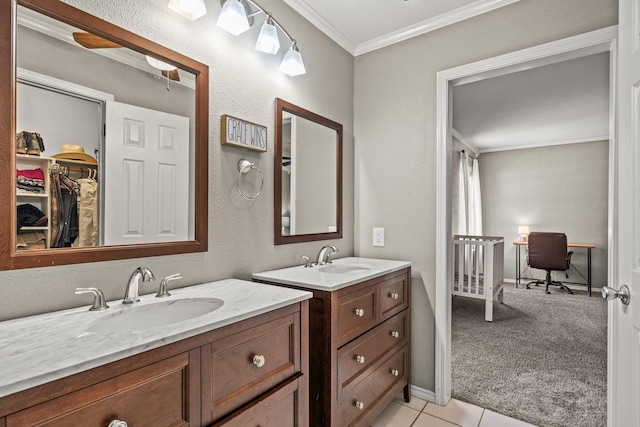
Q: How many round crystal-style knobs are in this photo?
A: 8